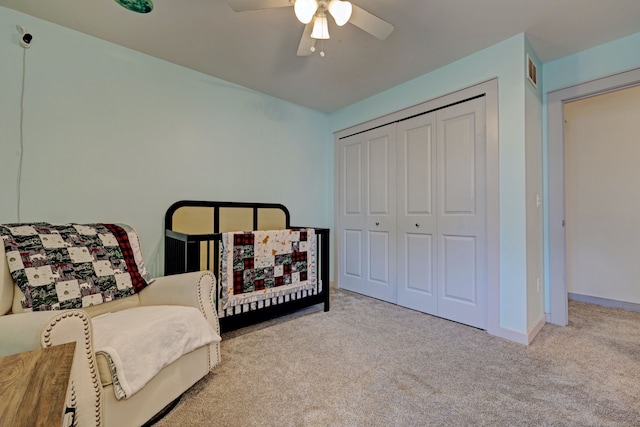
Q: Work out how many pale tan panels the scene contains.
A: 3